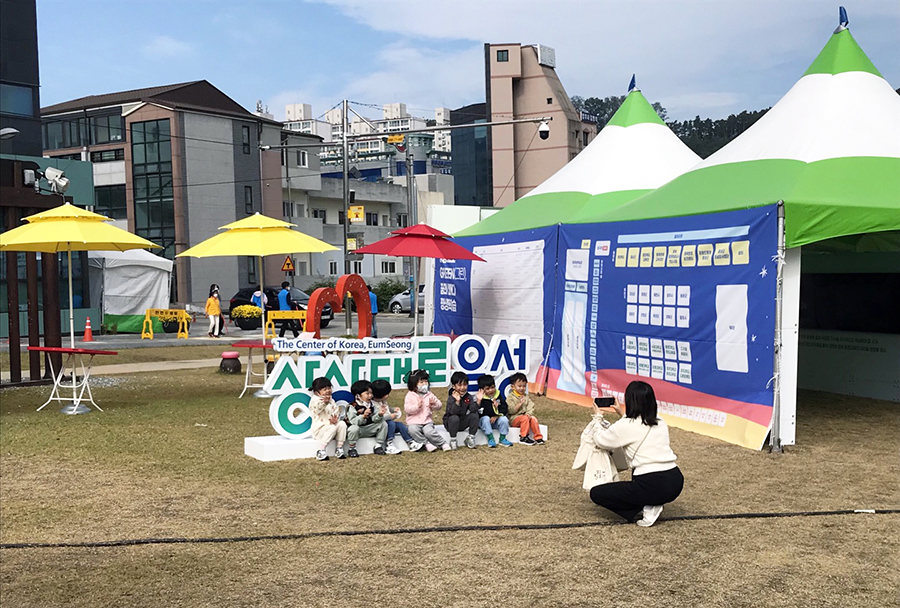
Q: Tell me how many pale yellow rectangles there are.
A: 10